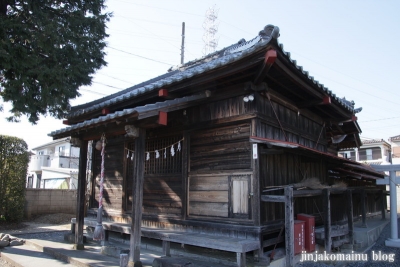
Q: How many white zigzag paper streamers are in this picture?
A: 7